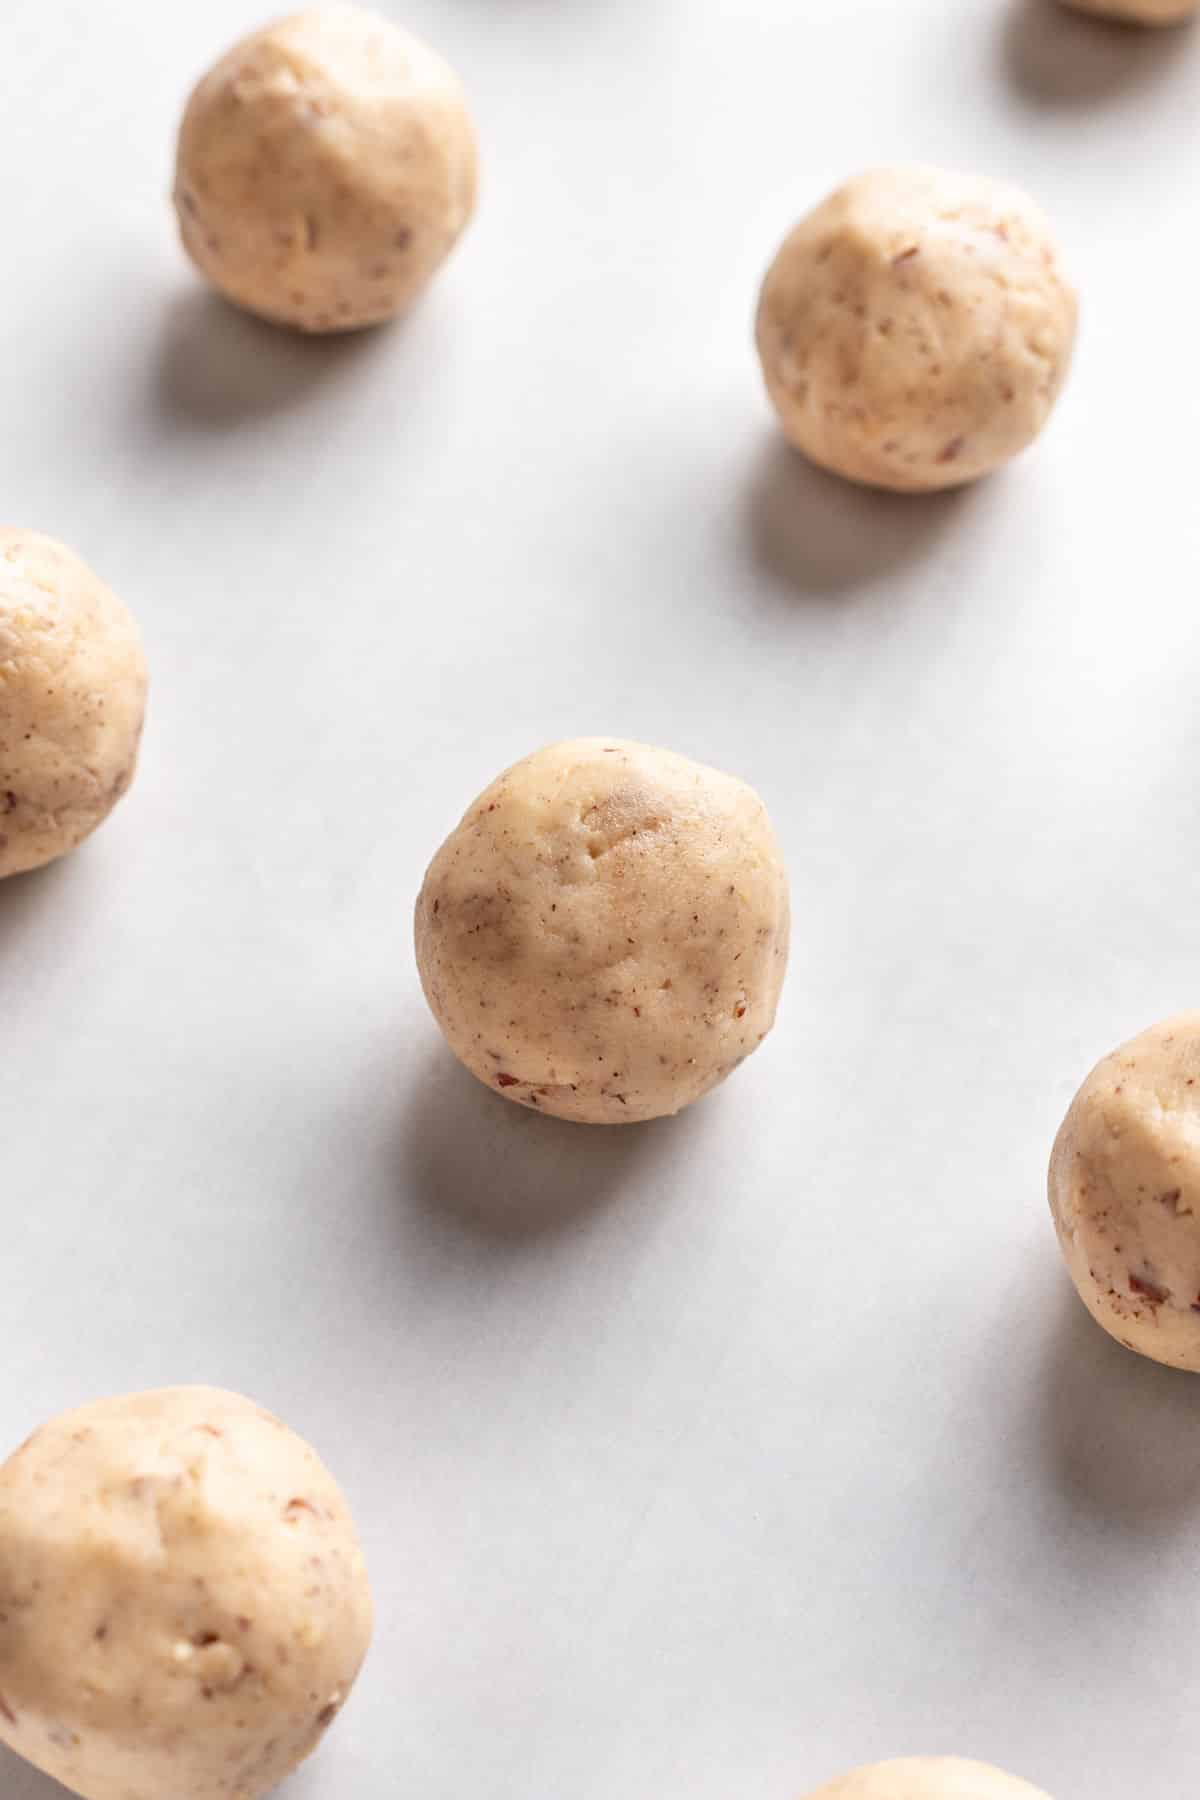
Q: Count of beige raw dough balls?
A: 8